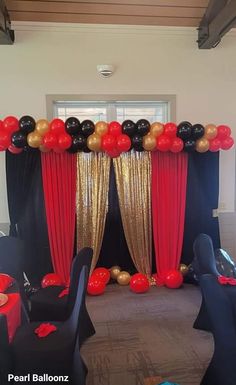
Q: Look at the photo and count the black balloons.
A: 11